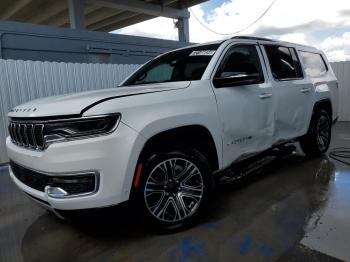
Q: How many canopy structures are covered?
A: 1